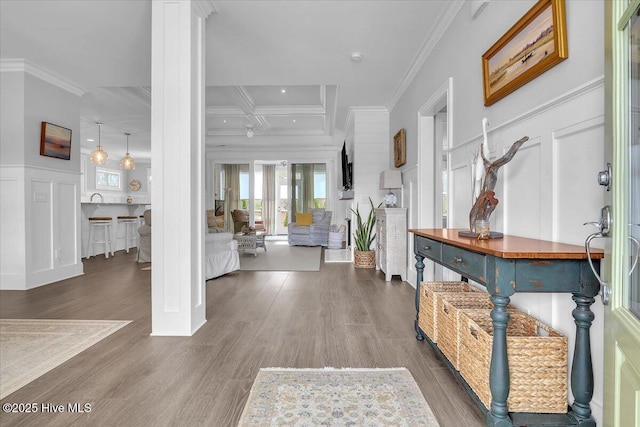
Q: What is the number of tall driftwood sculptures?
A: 1